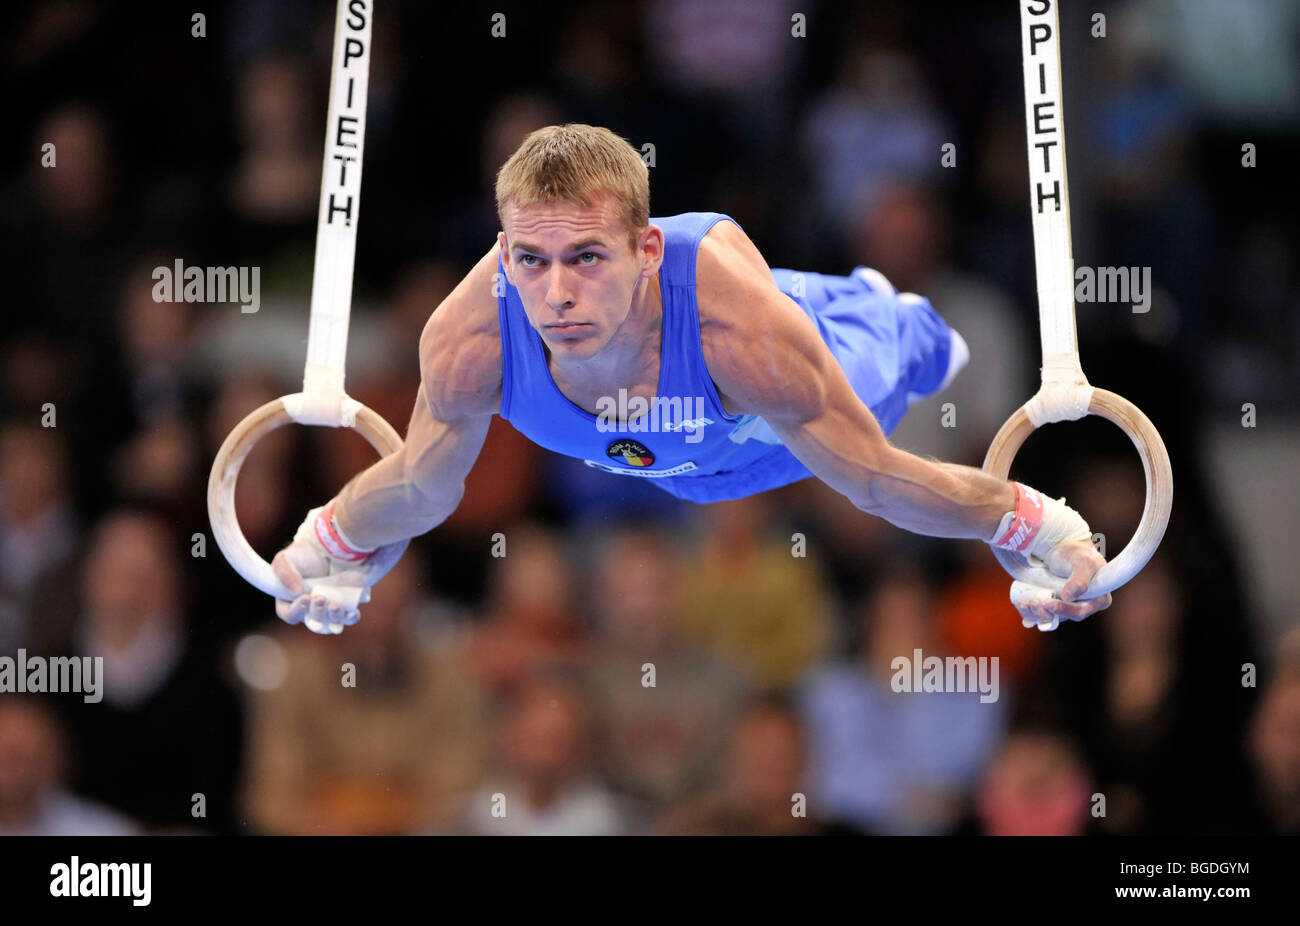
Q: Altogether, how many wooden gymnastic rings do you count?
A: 2